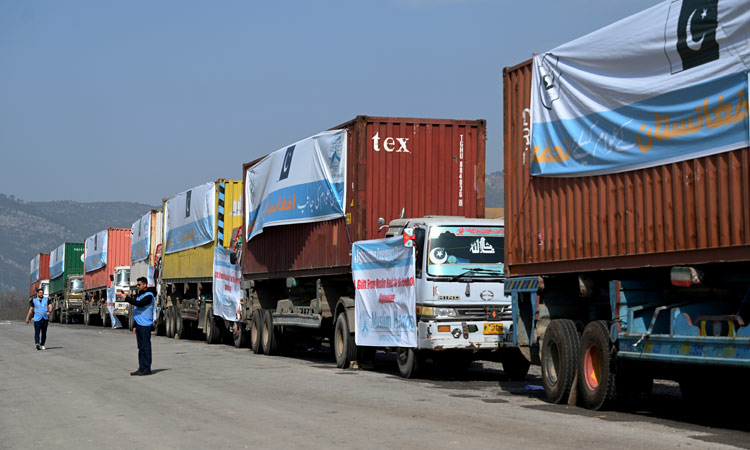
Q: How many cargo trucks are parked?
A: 7